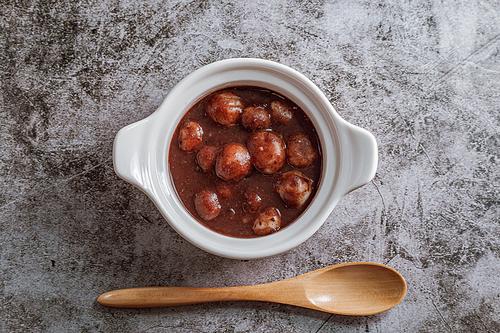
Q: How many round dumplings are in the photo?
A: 12